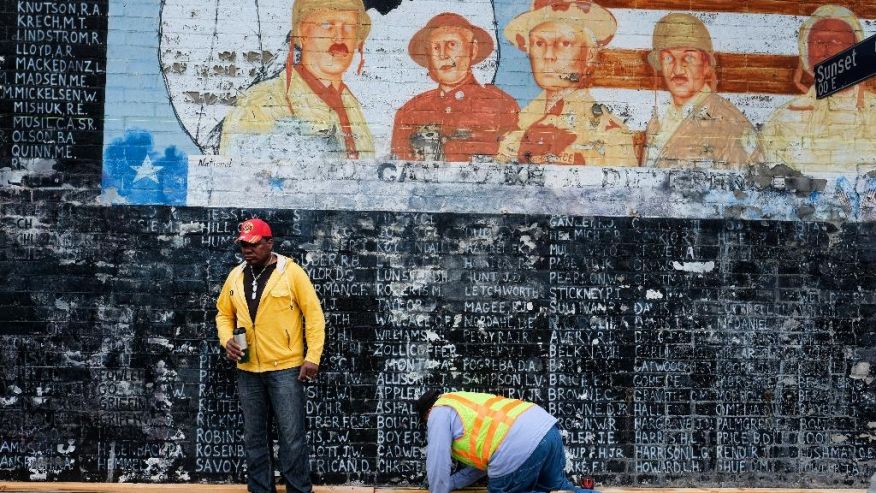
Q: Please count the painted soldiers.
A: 5